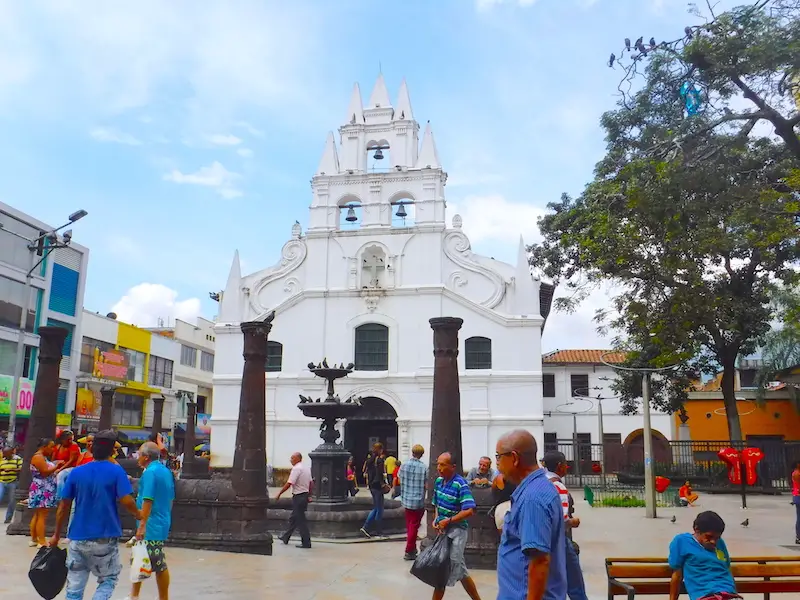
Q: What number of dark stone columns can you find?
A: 6